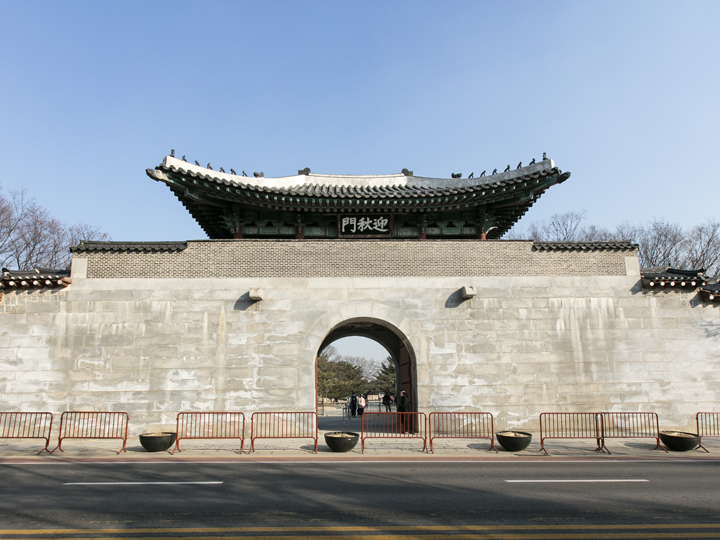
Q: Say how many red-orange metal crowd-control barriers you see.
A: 9